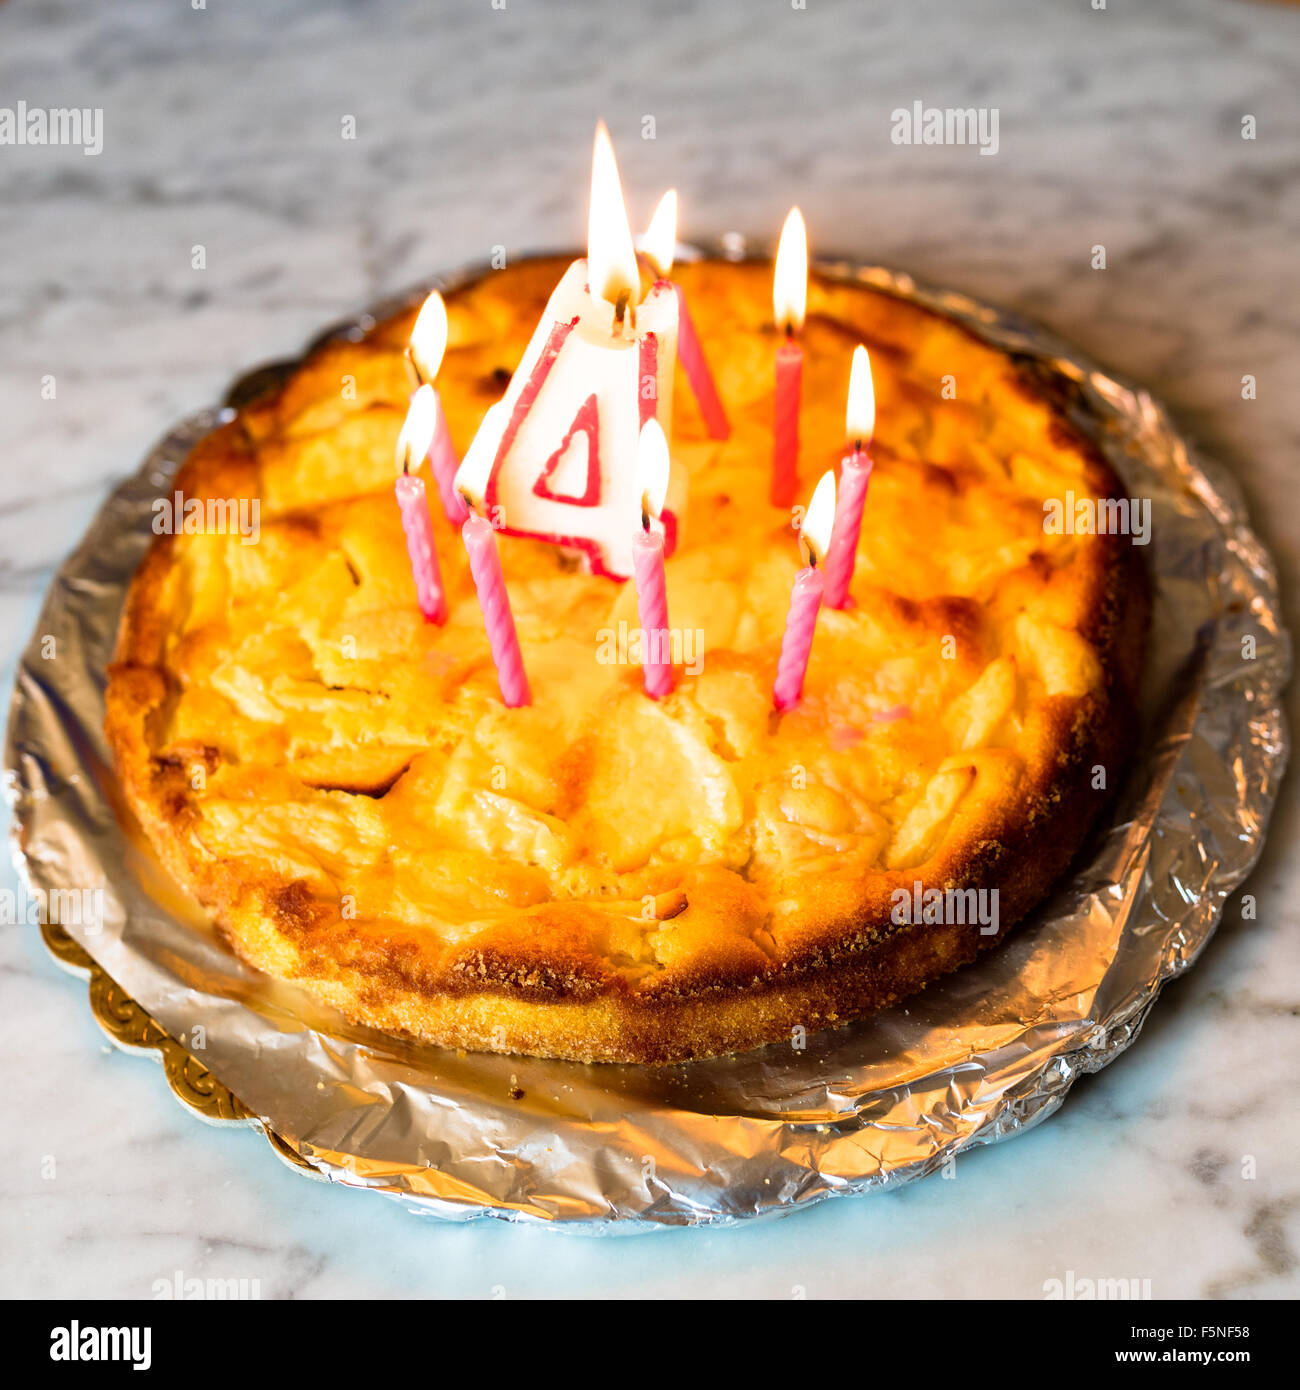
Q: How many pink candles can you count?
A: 8